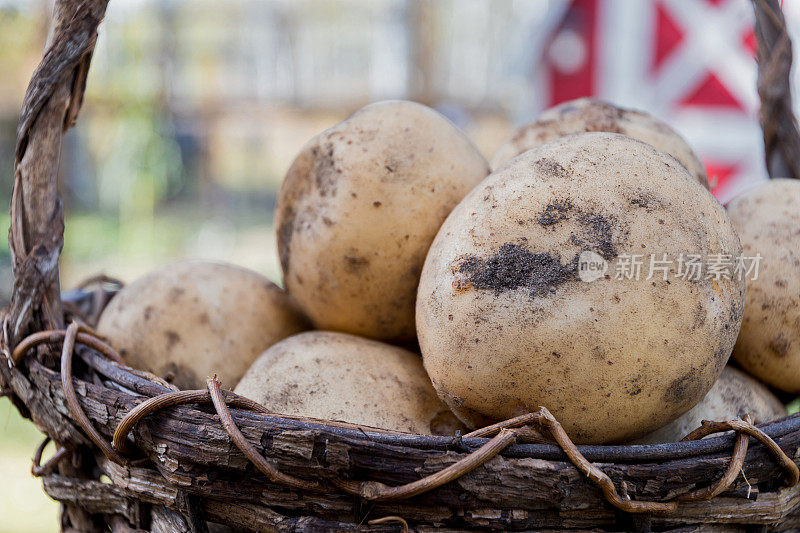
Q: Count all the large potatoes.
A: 7